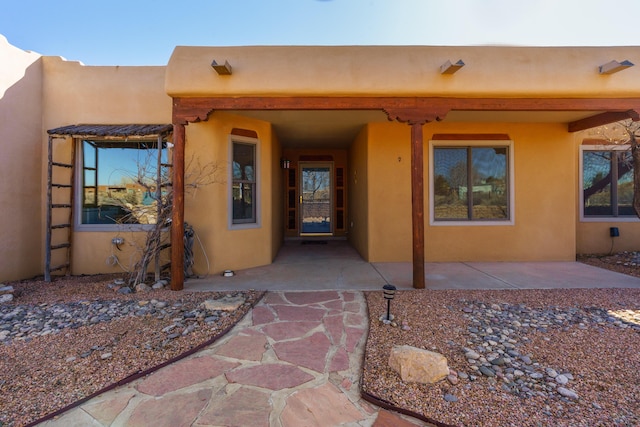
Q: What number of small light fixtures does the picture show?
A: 2